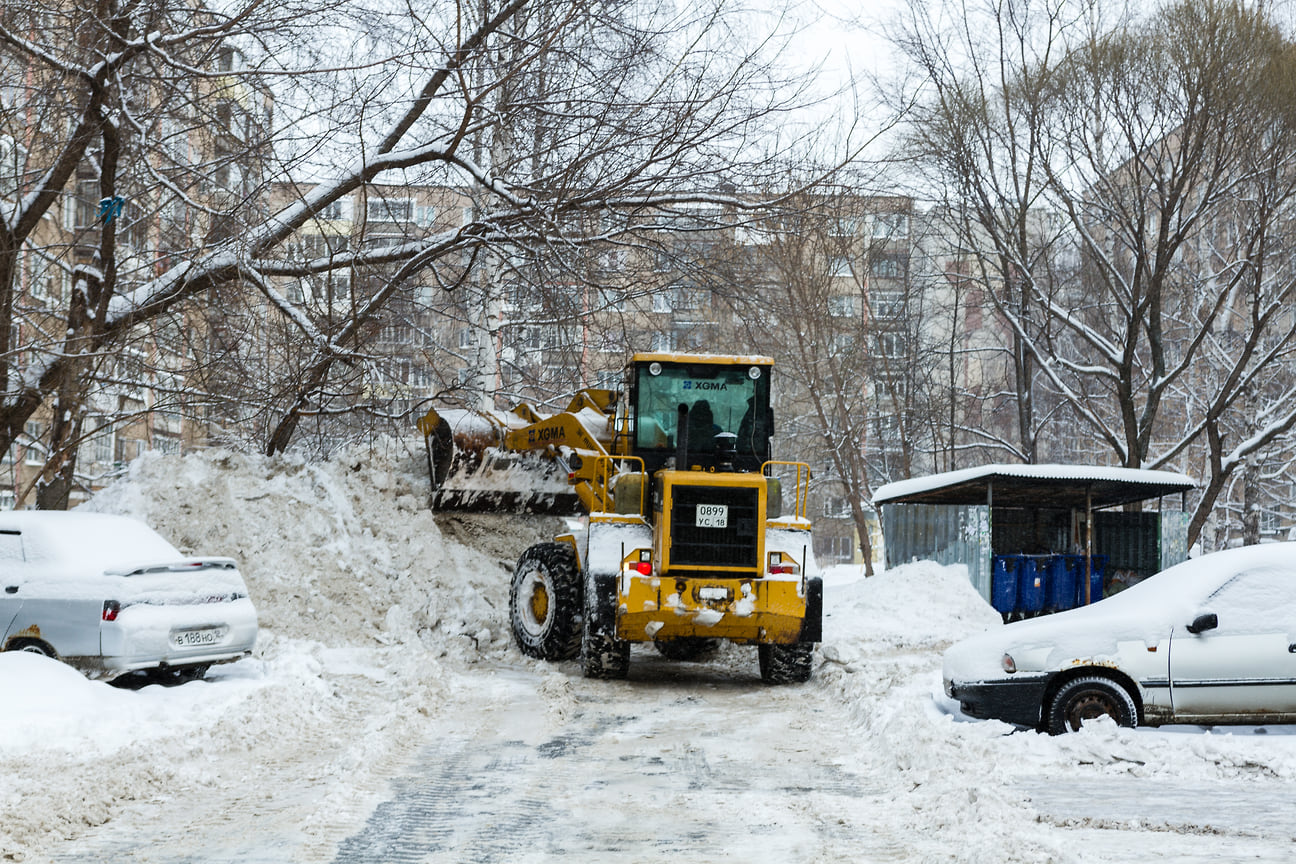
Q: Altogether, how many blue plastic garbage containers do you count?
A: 4